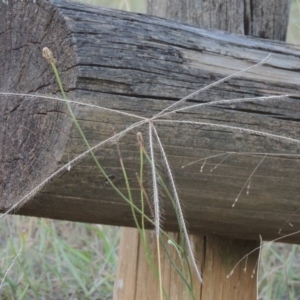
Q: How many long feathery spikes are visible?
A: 7